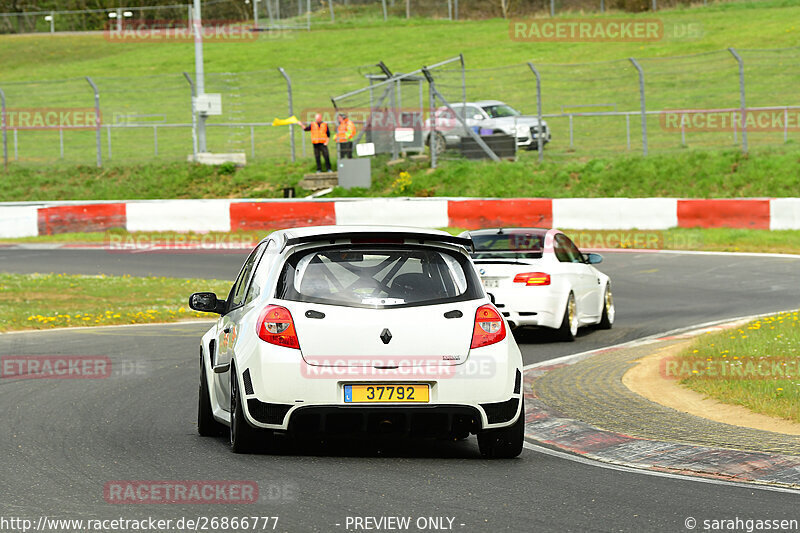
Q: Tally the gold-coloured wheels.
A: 2